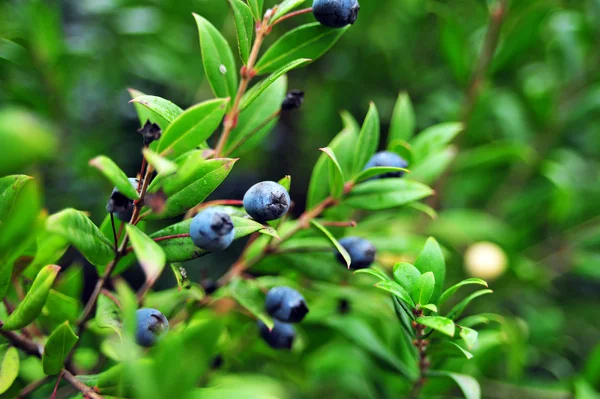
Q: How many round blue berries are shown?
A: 9